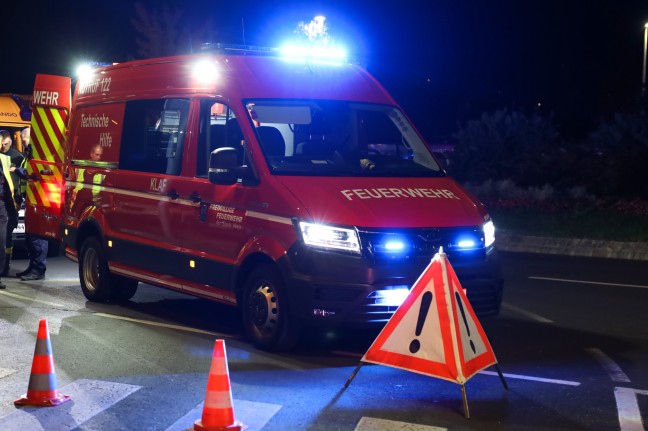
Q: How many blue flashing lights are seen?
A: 3